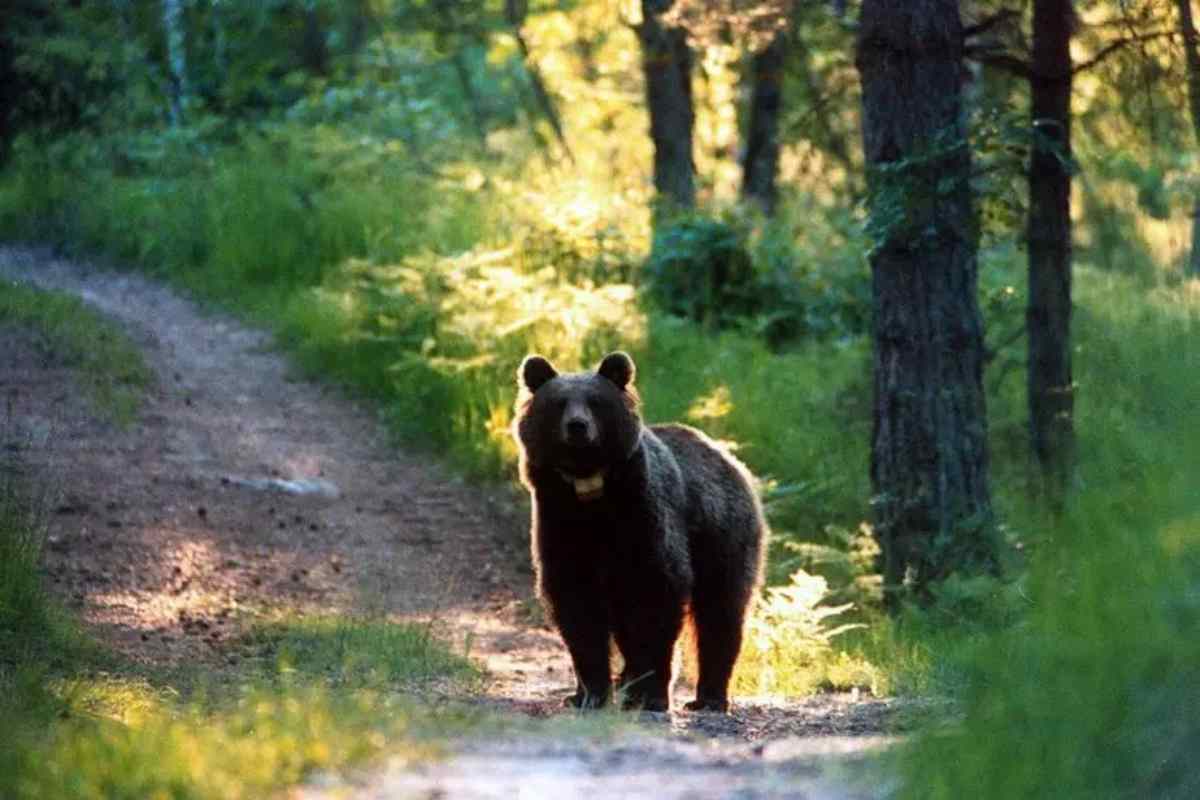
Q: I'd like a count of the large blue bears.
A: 0